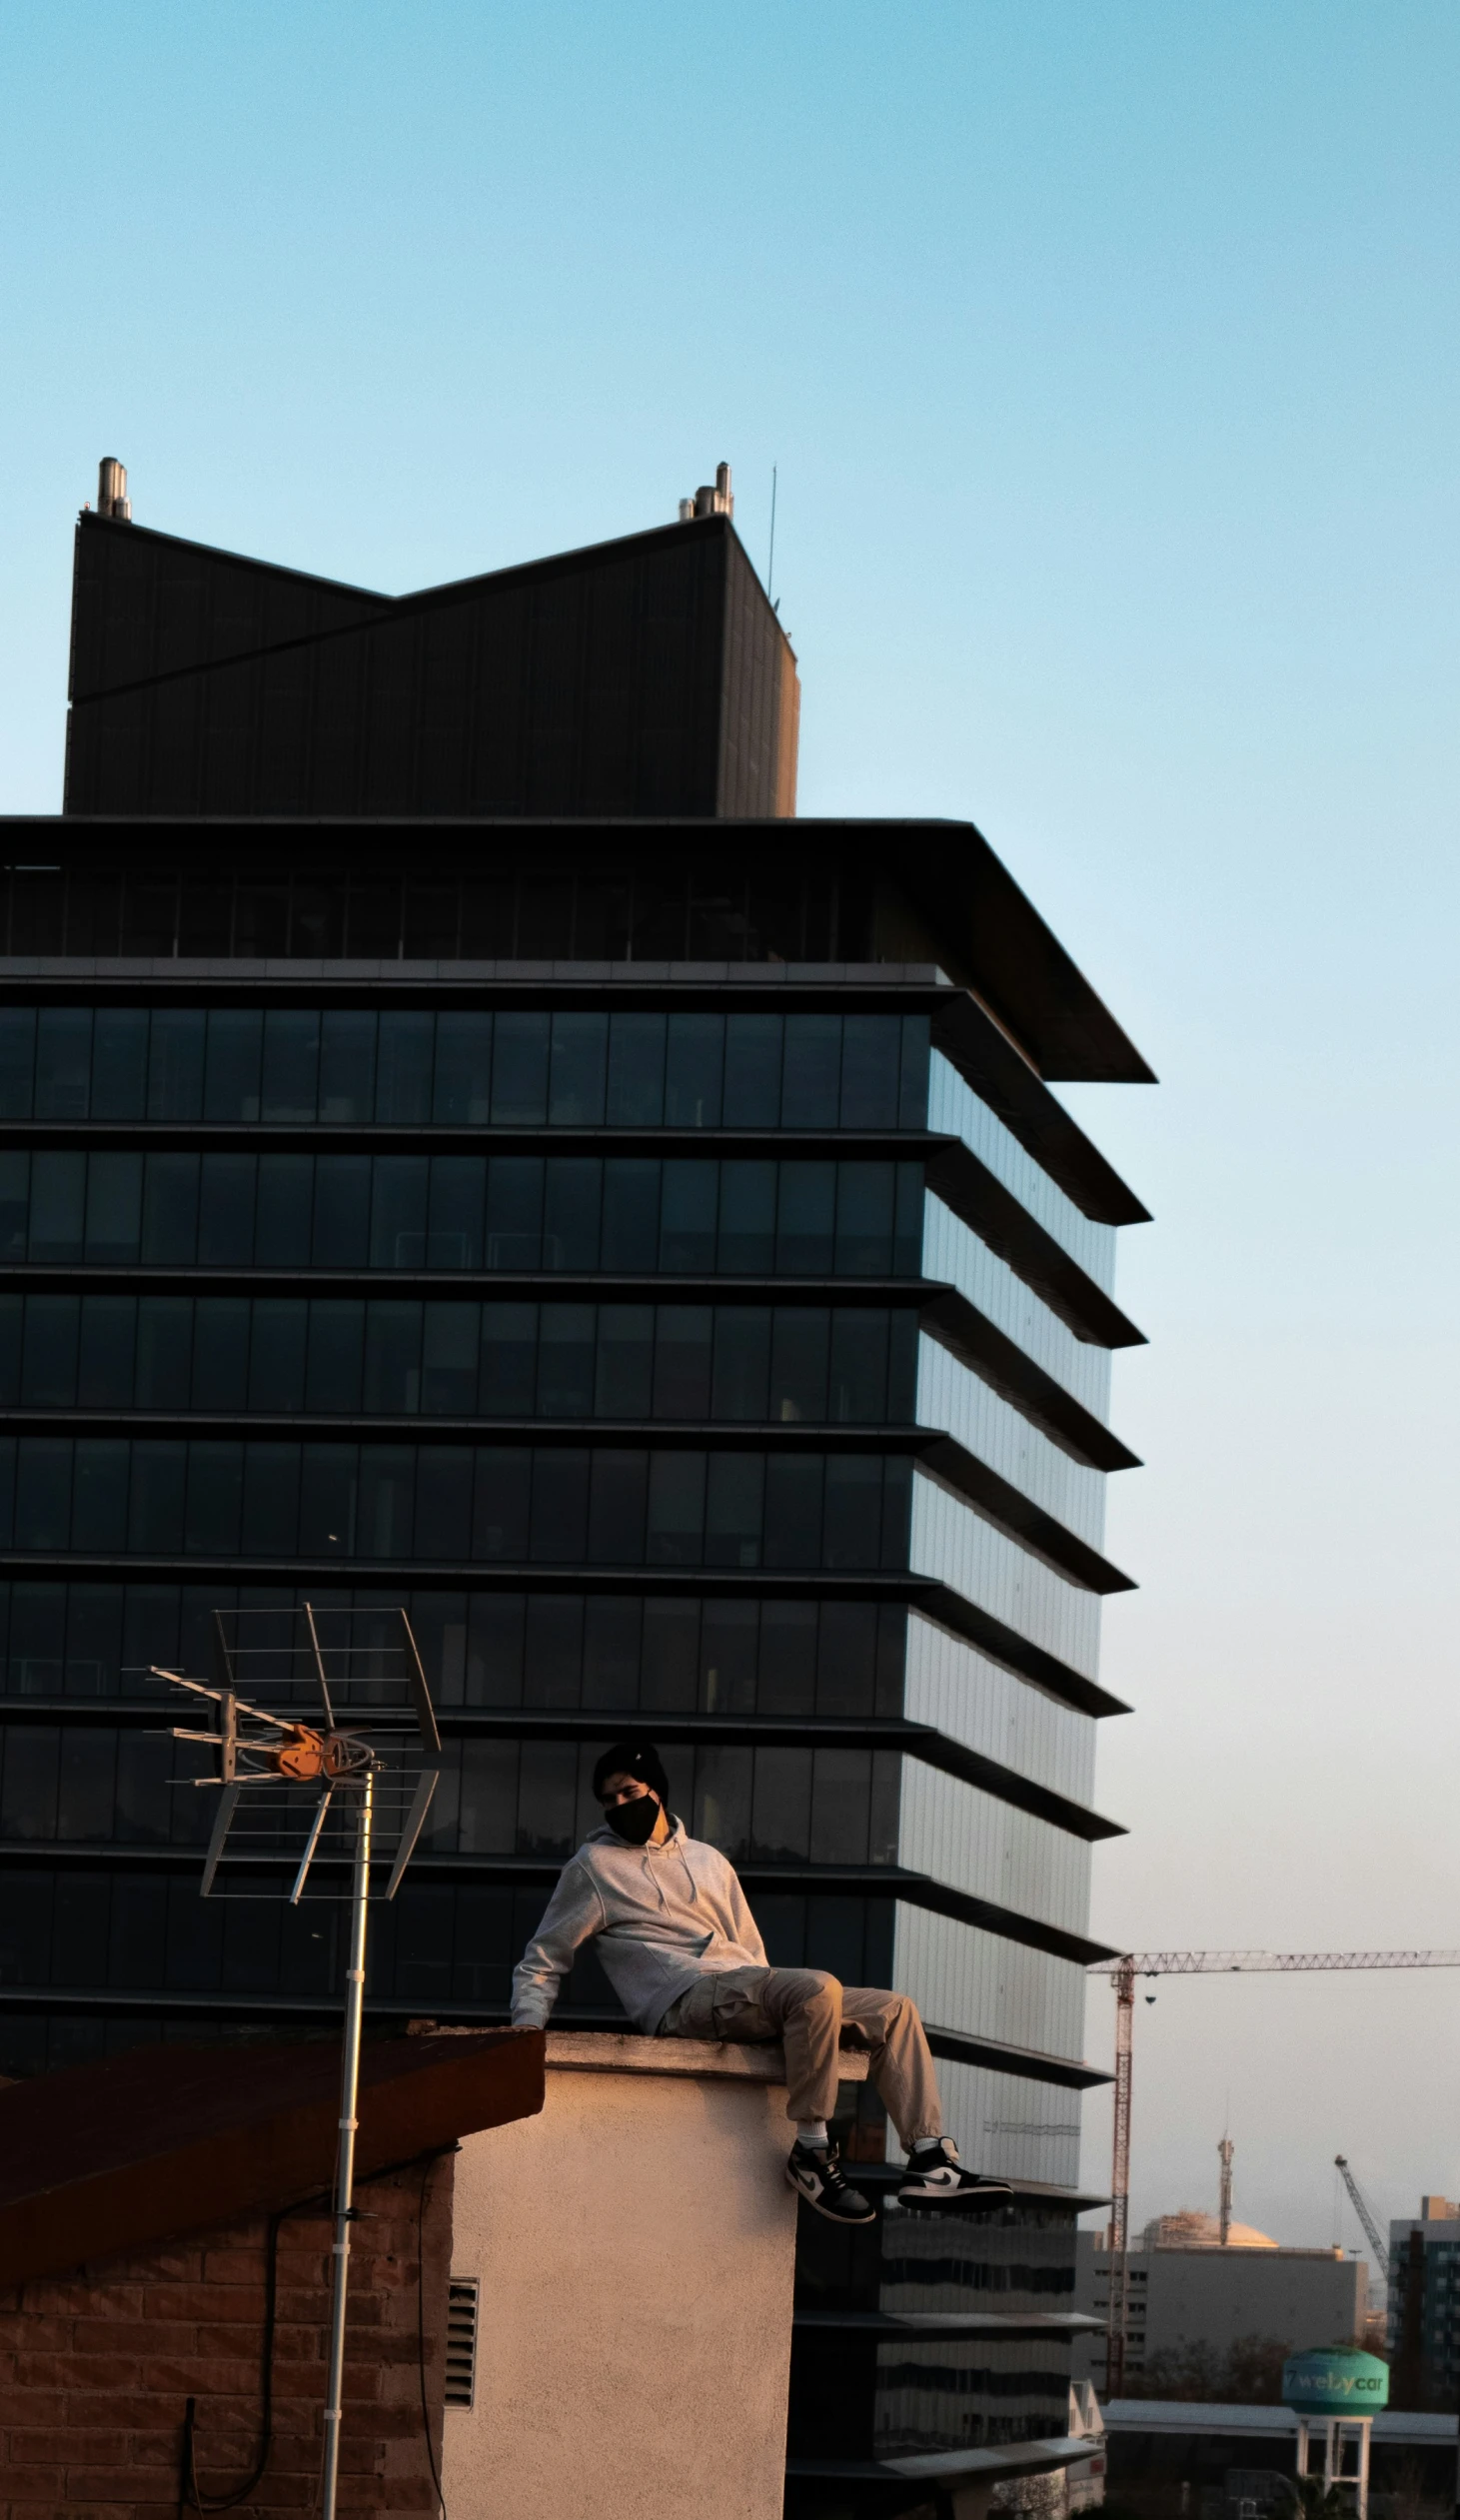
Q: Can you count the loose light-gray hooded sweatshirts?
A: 1